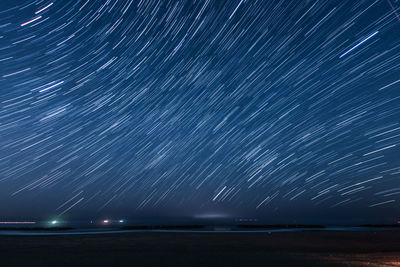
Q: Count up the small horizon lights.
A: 3